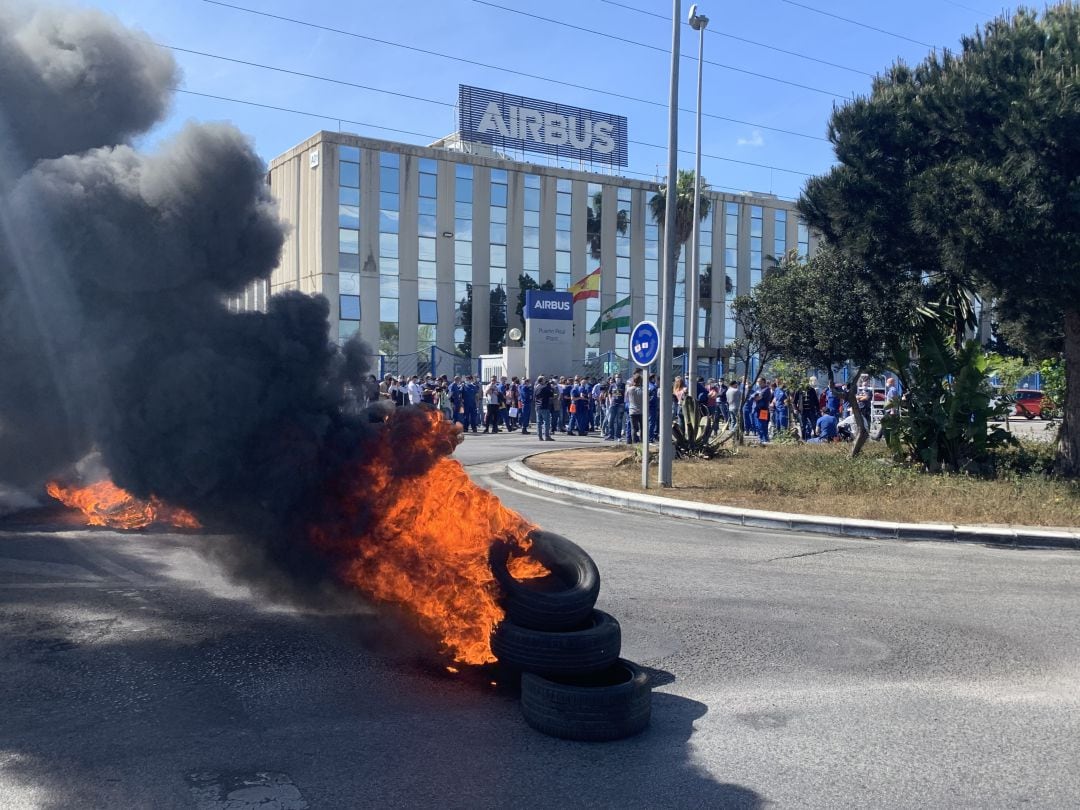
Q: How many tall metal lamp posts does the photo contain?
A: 2